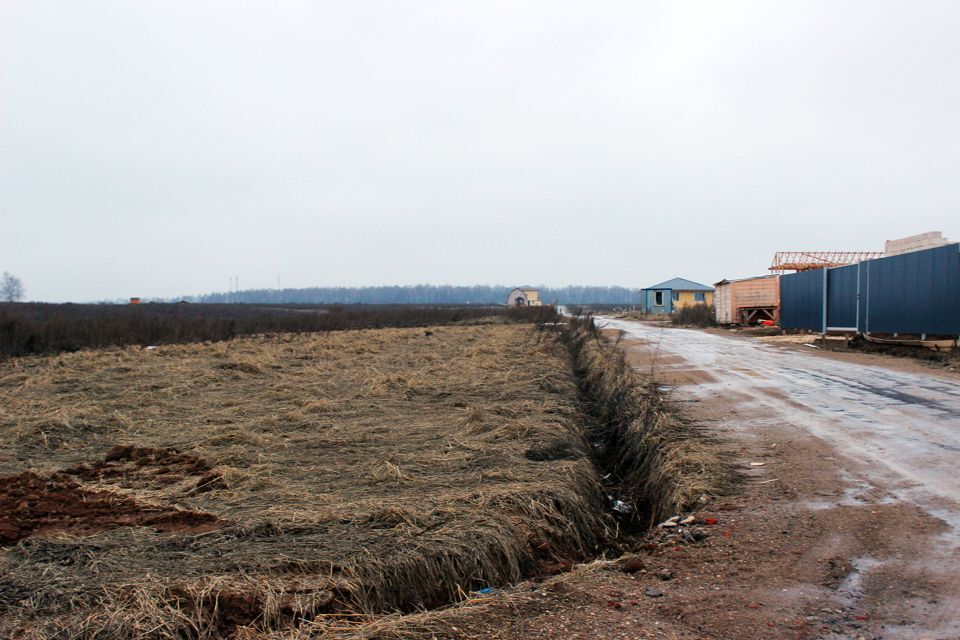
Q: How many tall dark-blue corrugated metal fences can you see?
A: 1